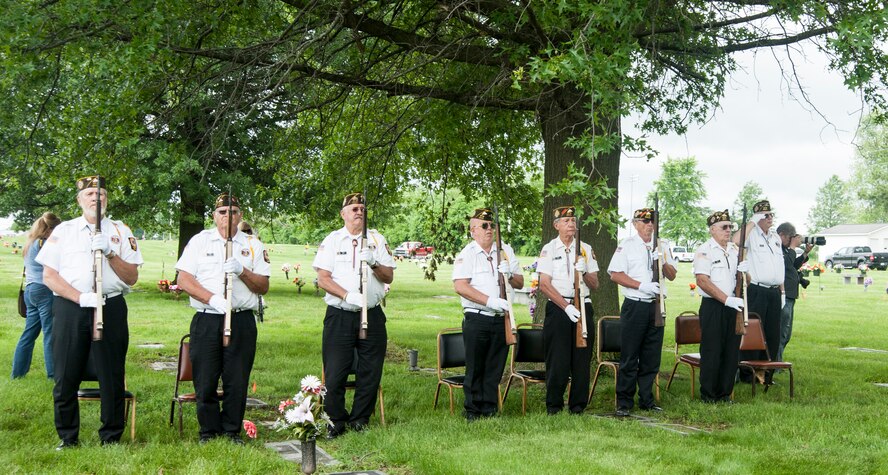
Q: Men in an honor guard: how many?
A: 8